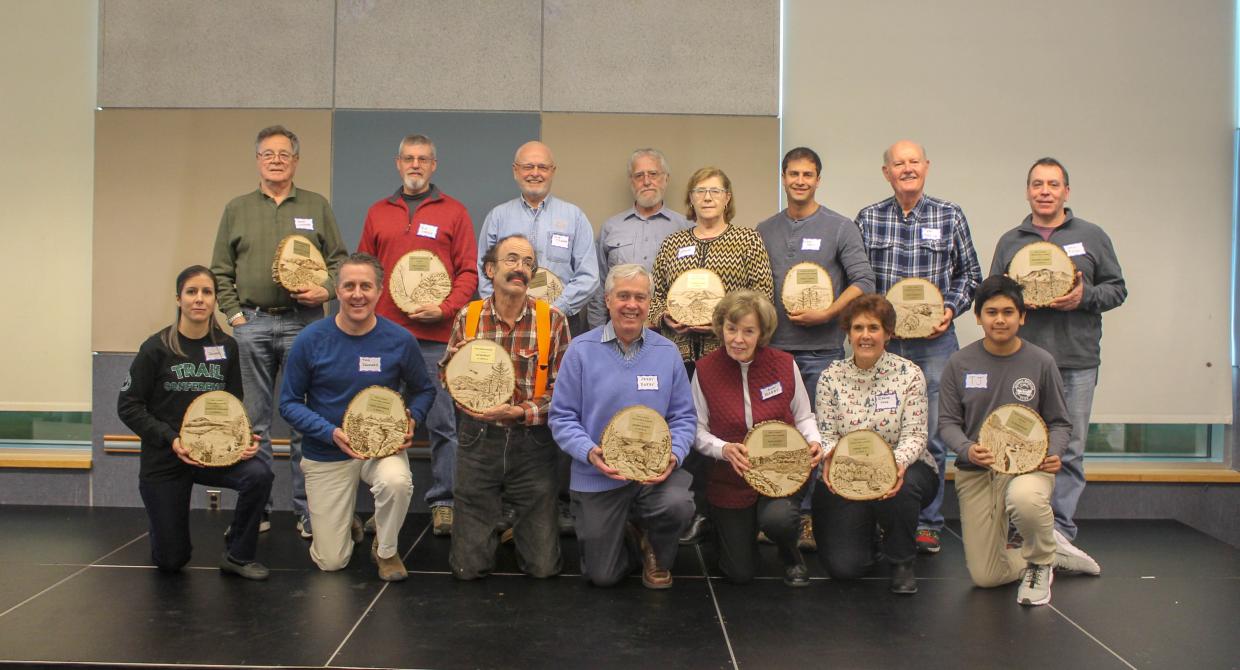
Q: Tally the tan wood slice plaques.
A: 14